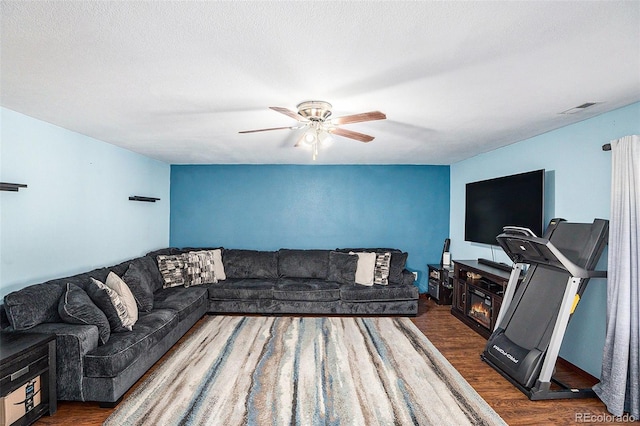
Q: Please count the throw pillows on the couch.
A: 11